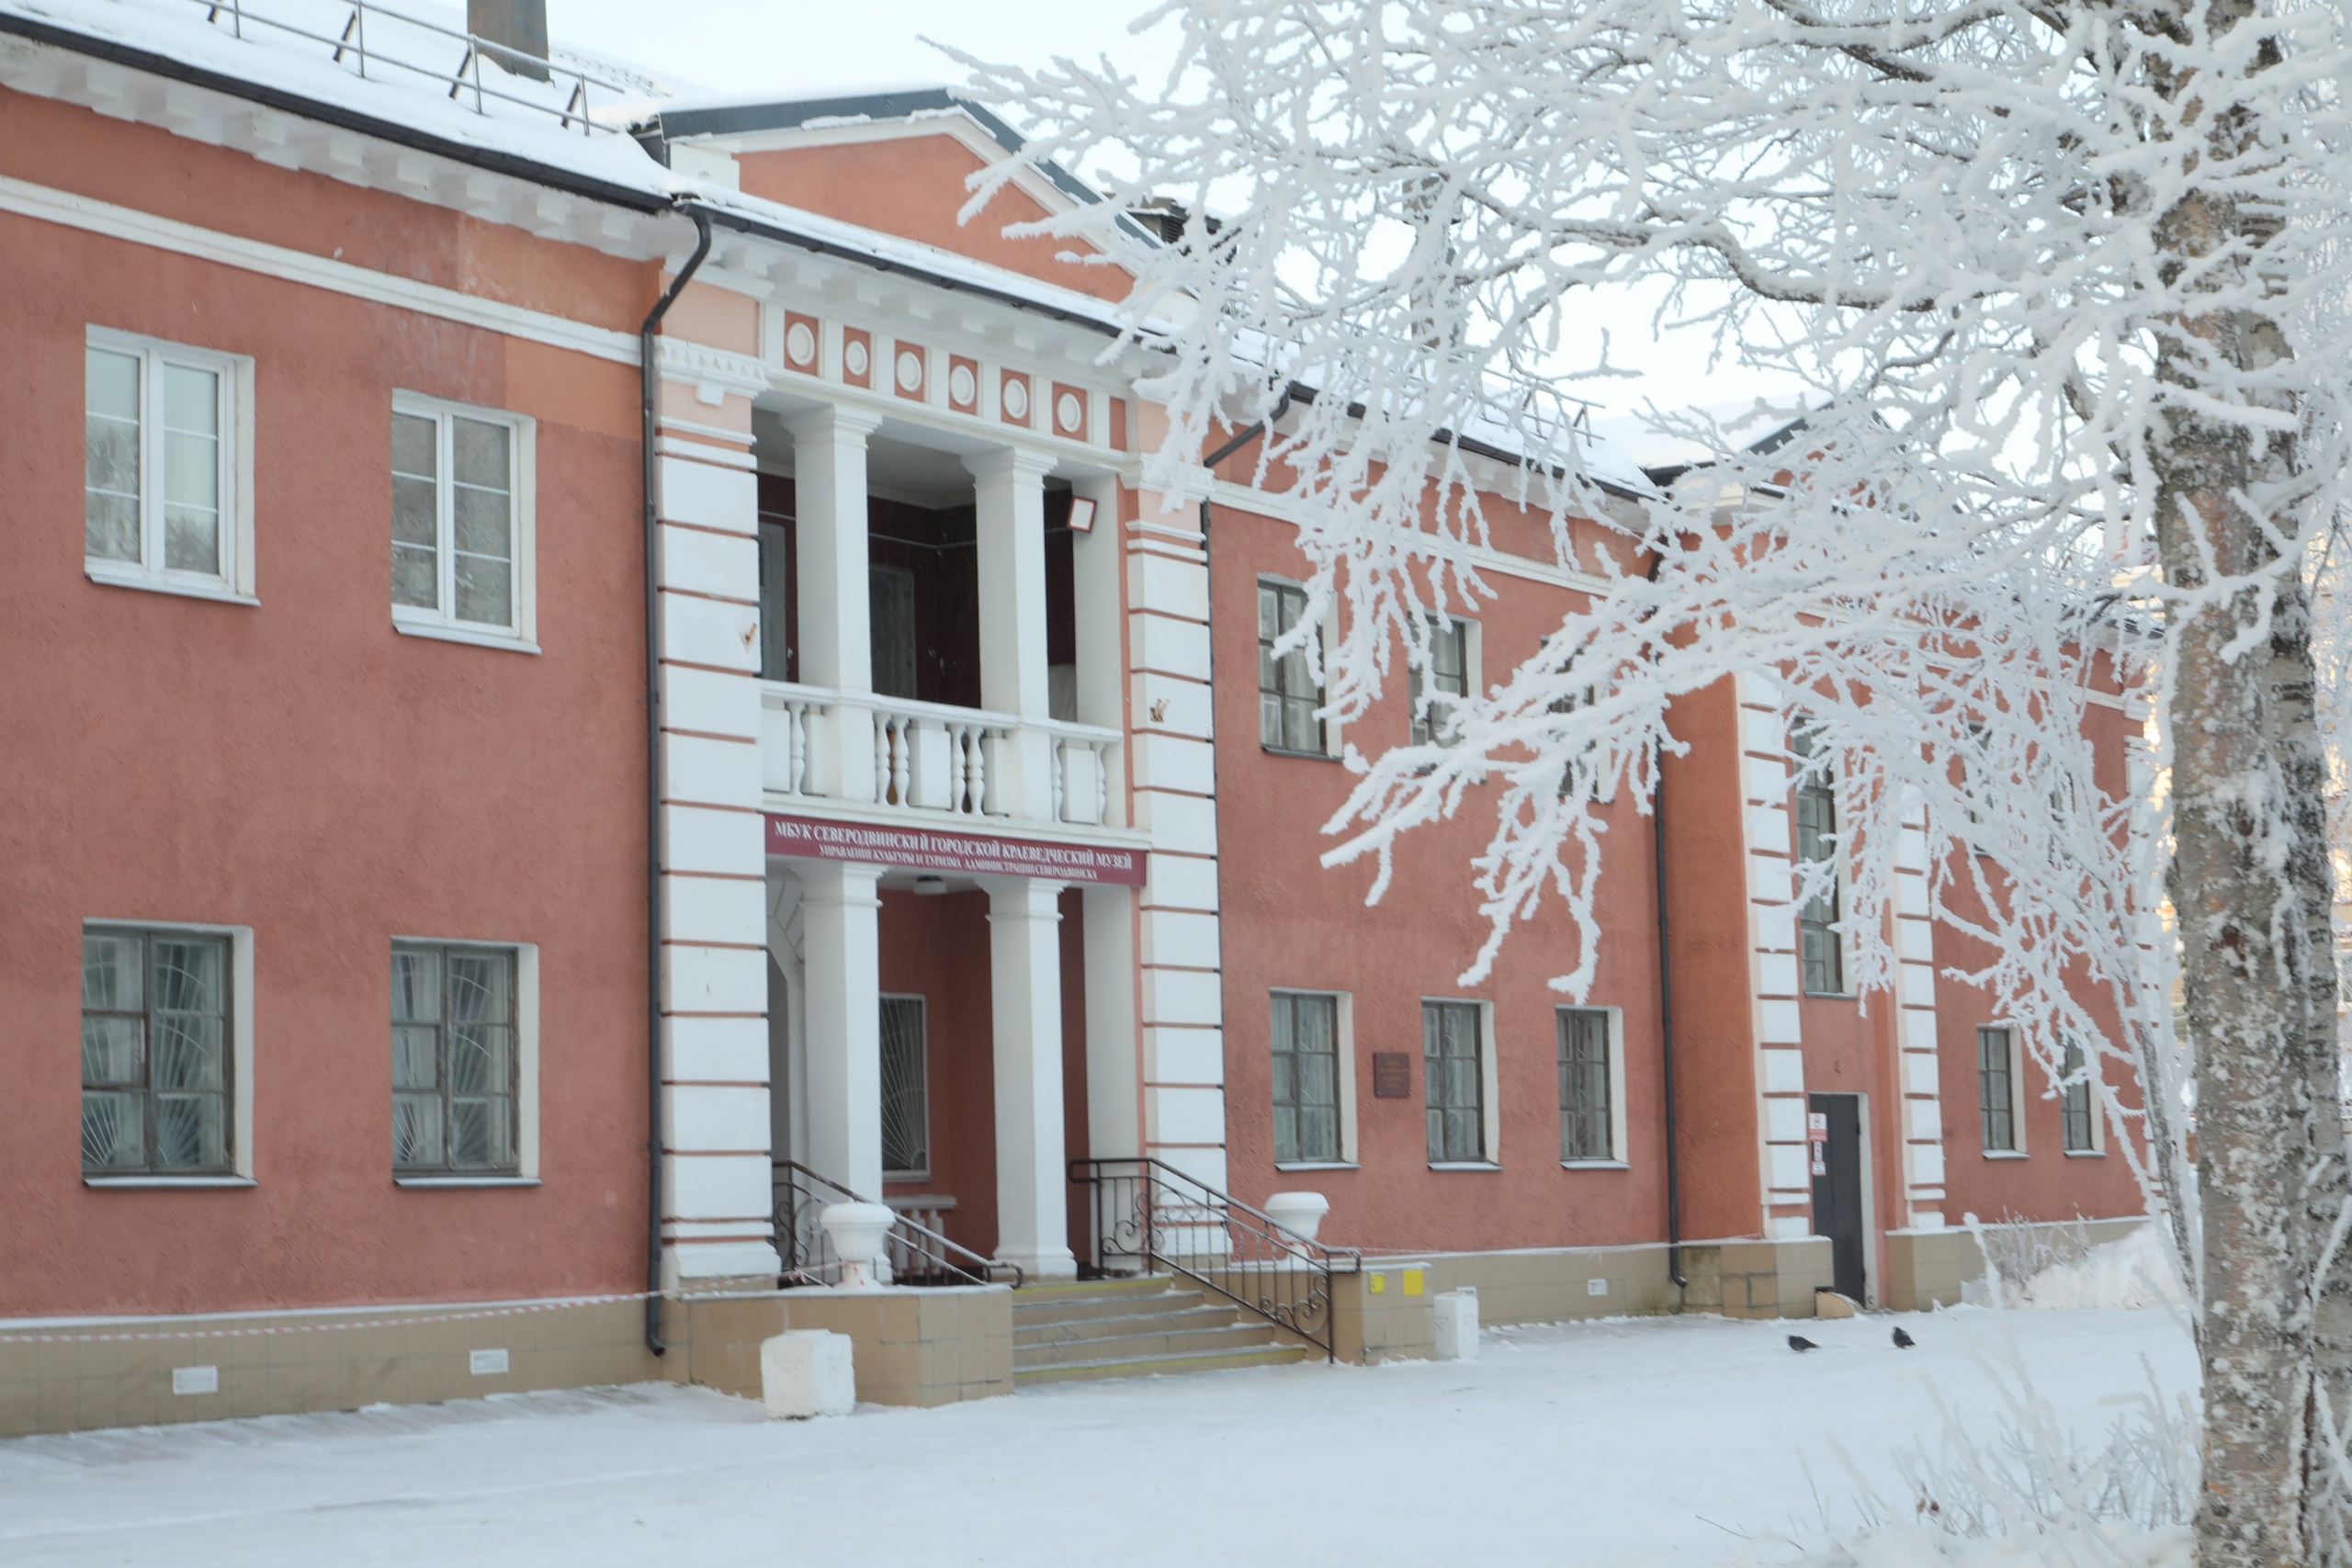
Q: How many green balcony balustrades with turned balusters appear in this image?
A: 0